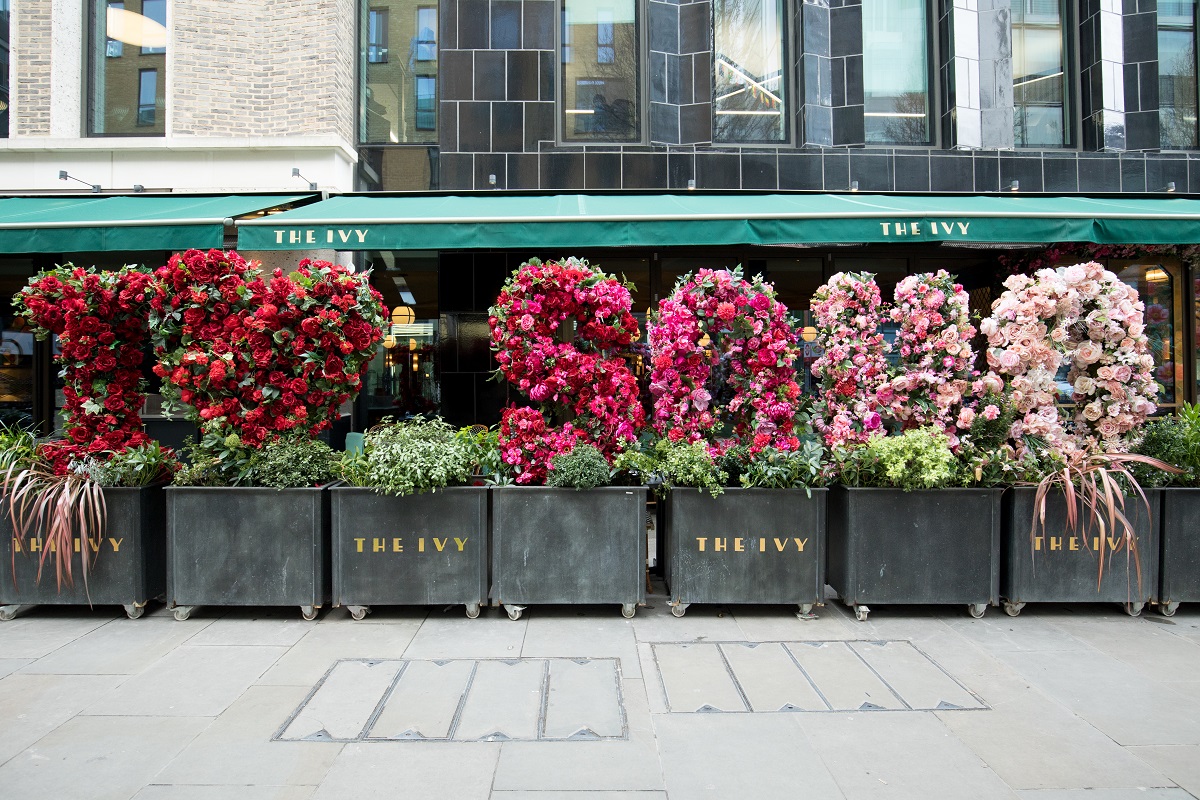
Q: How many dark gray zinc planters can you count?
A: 8